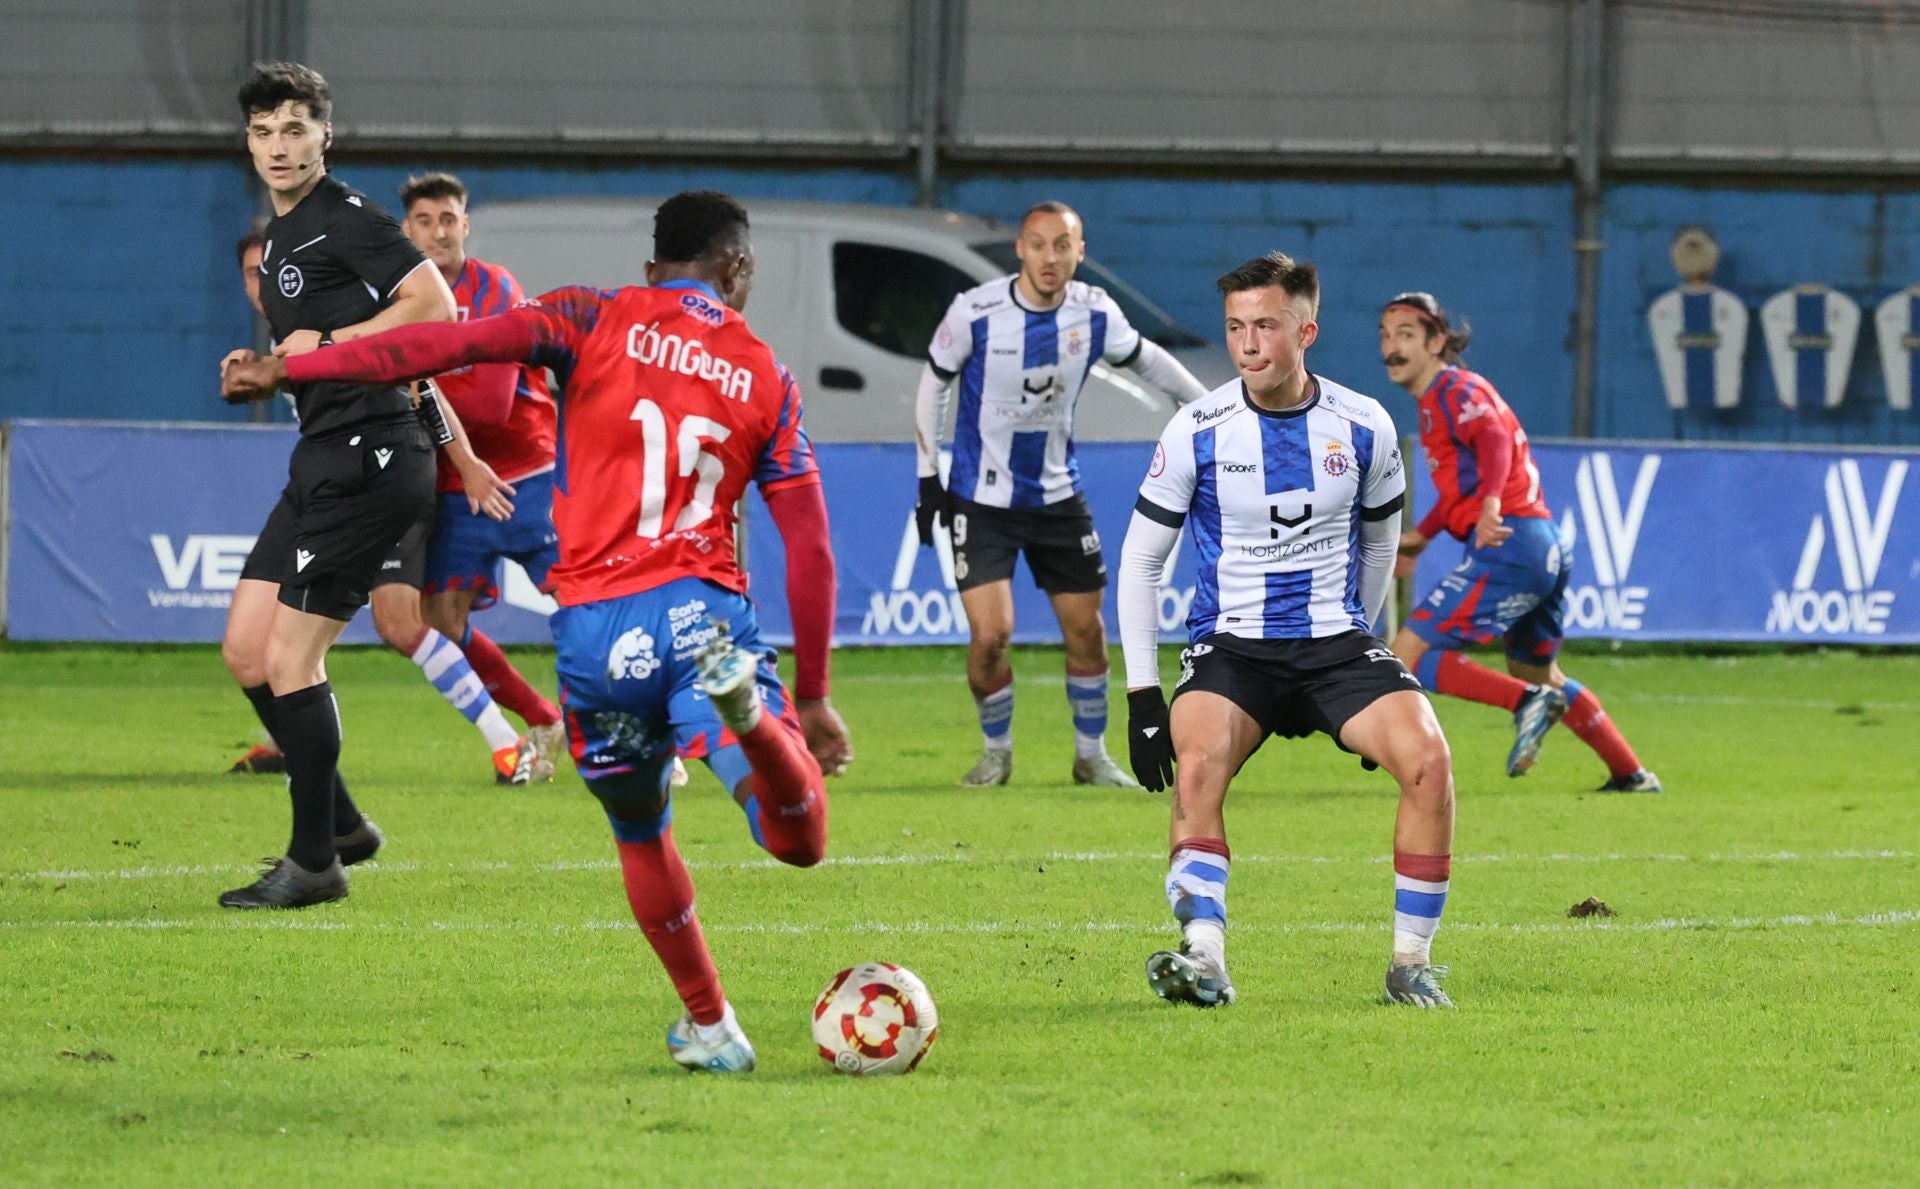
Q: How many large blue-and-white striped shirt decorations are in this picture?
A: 3